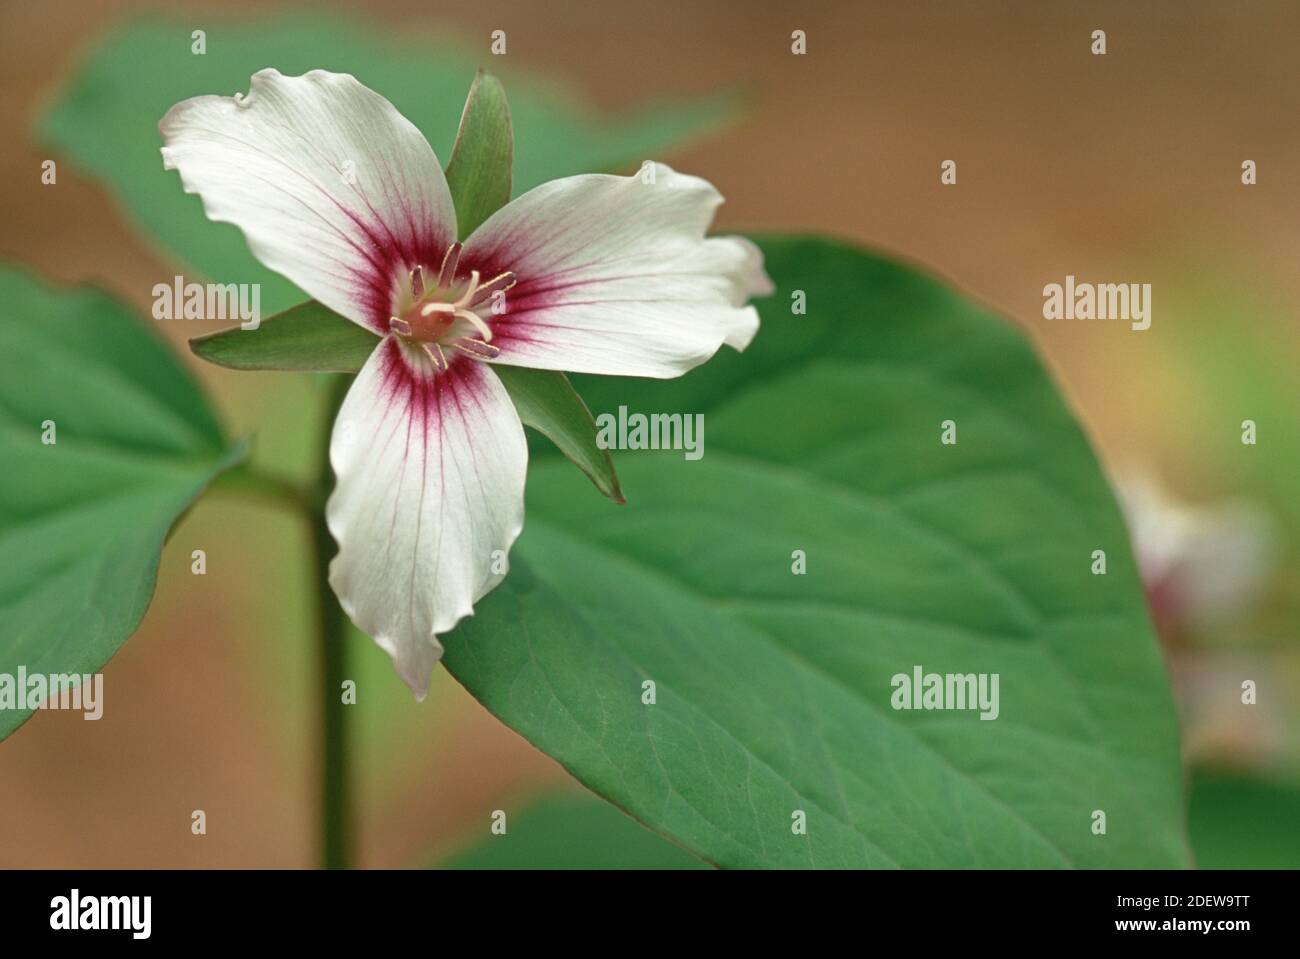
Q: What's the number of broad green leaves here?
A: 3